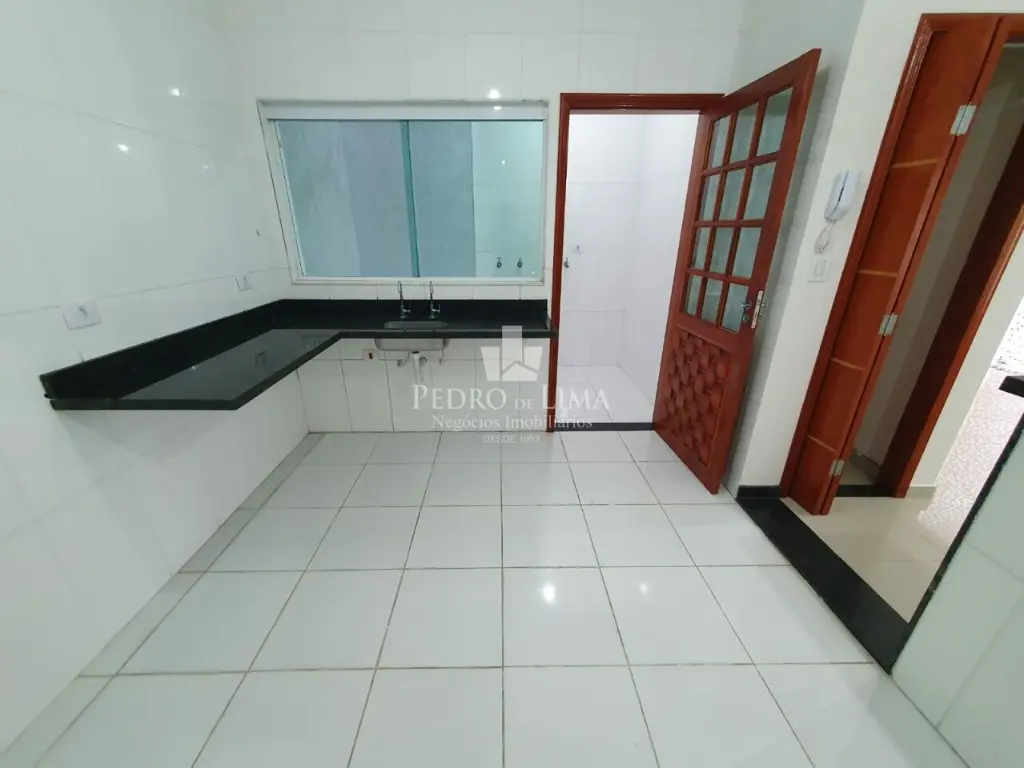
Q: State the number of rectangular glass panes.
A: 14